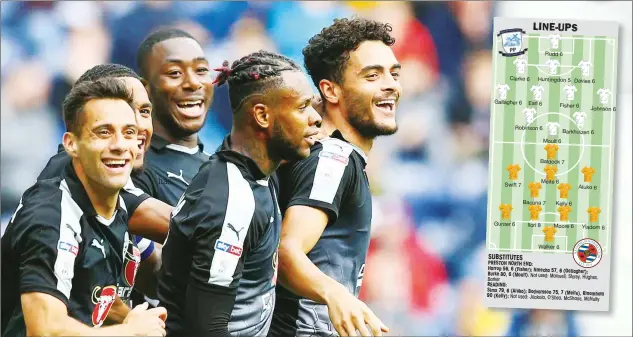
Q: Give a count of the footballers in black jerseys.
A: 5